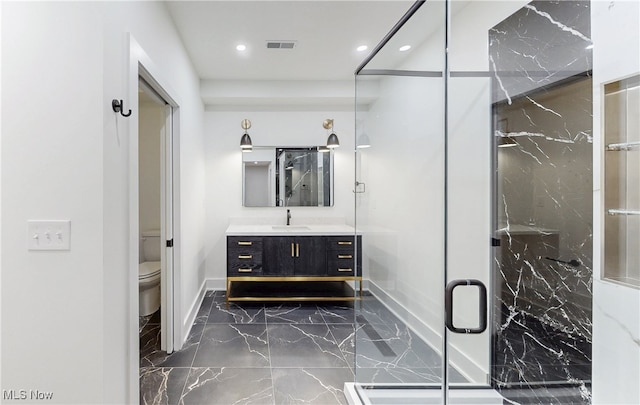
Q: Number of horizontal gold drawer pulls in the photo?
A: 6